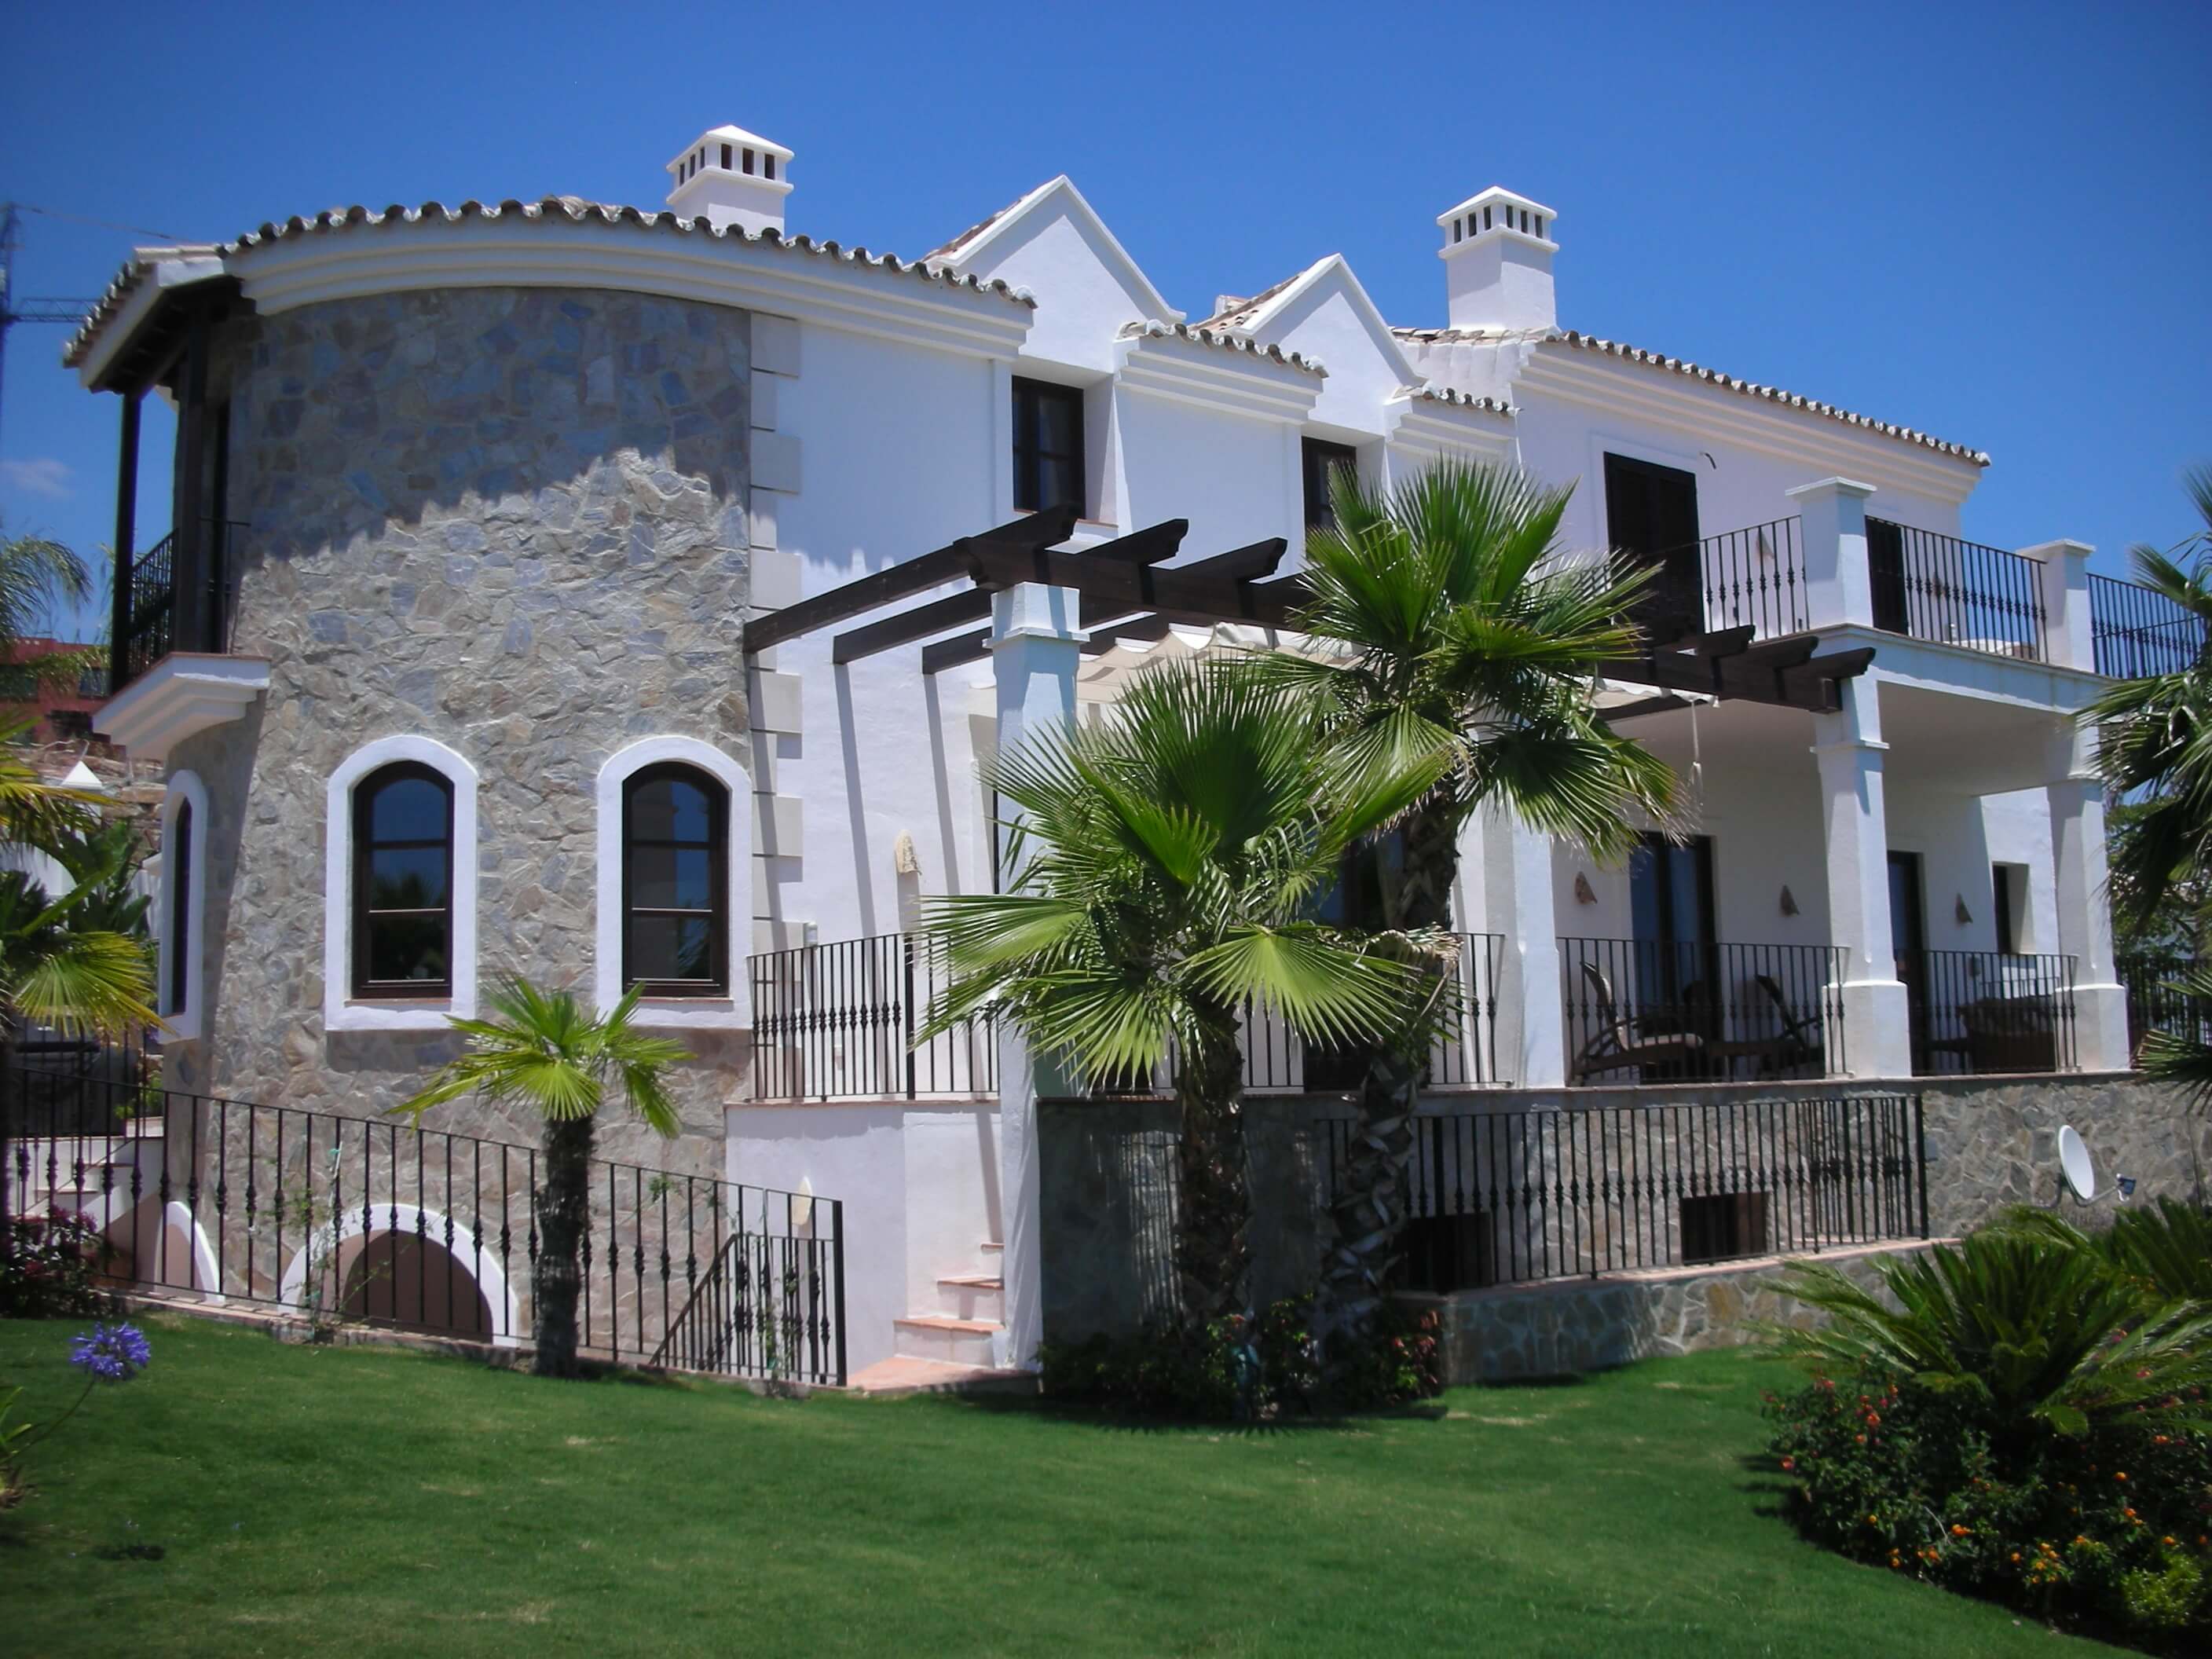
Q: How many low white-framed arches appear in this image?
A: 2